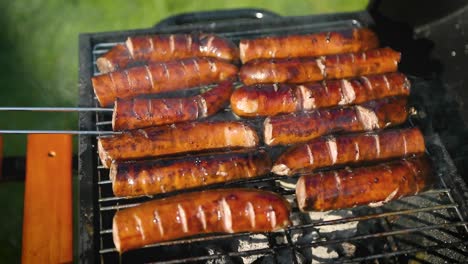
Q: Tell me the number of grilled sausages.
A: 12